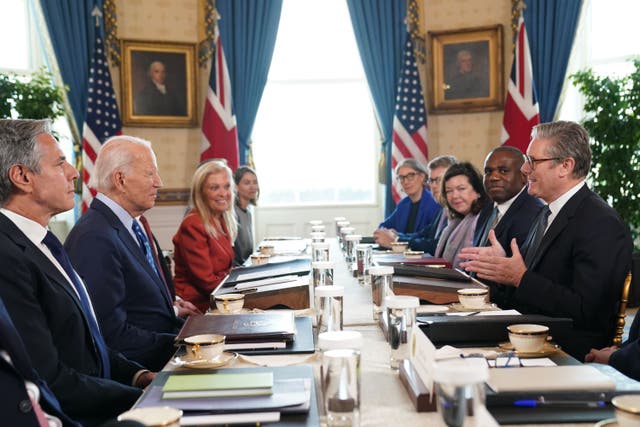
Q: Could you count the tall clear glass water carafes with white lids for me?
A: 15